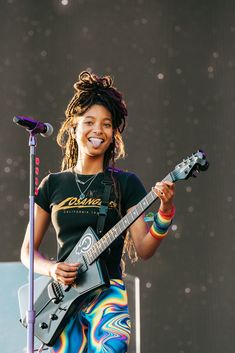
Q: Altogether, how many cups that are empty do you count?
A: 0